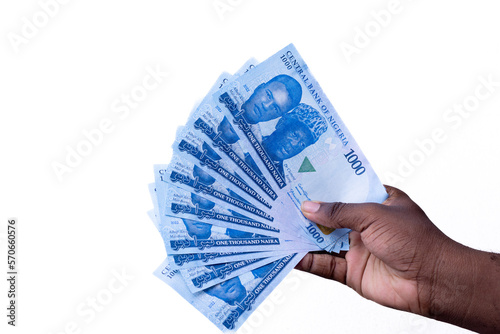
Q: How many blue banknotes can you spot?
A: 9